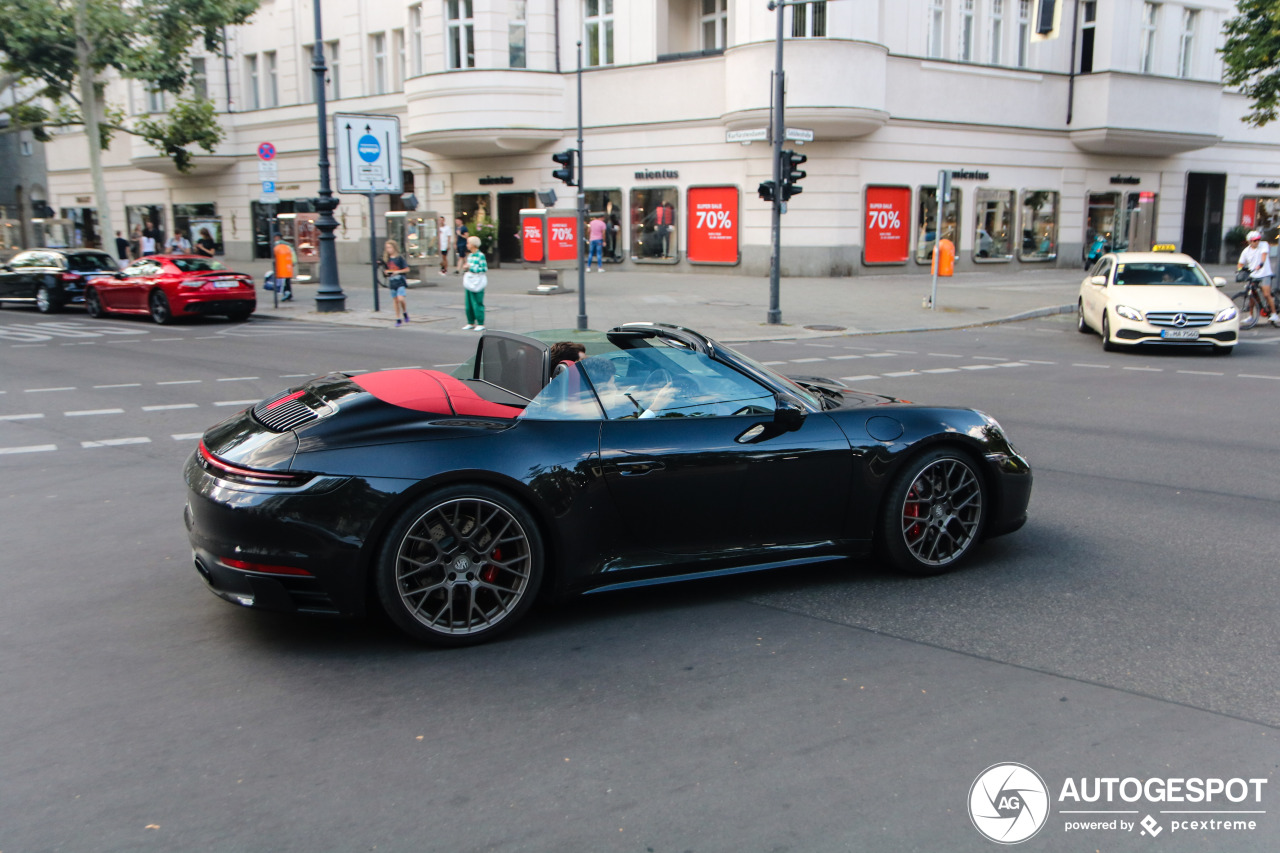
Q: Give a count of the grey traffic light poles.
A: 2